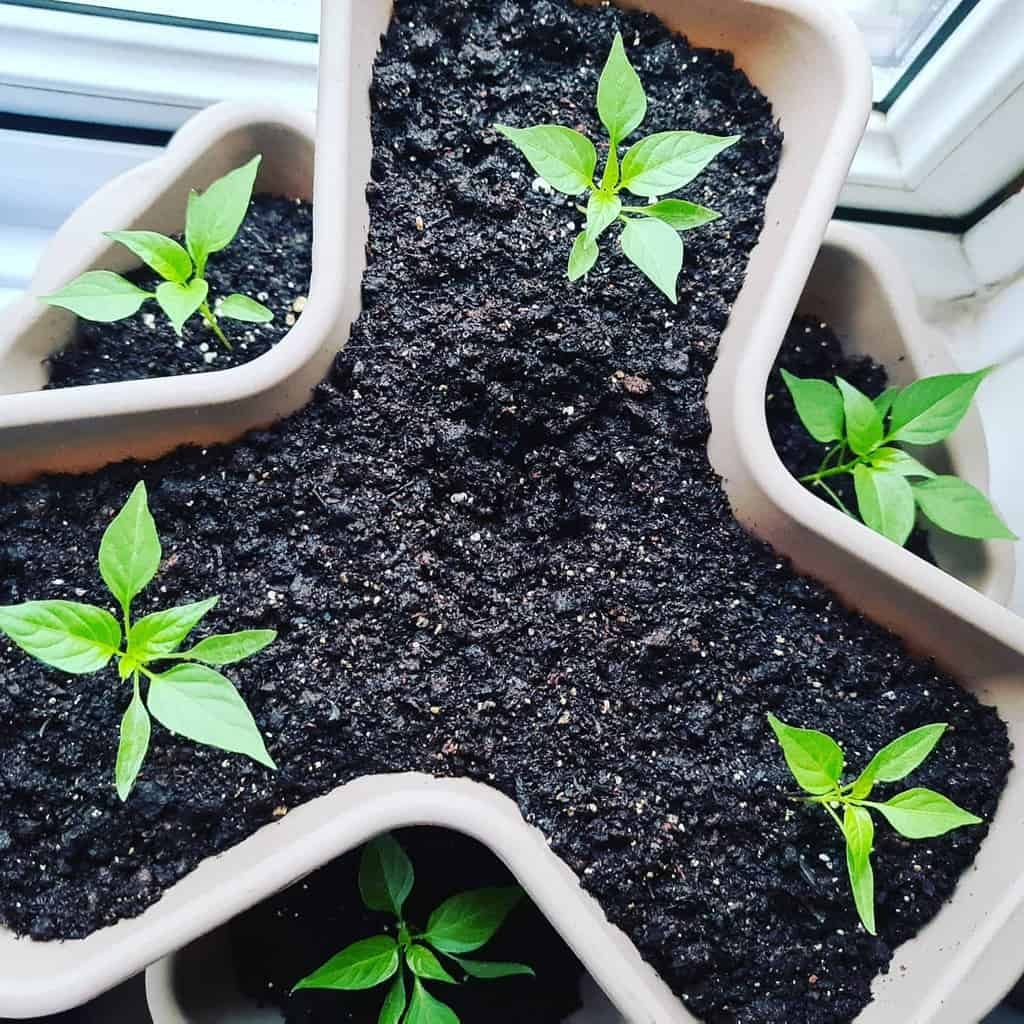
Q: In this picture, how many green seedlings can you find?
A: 6